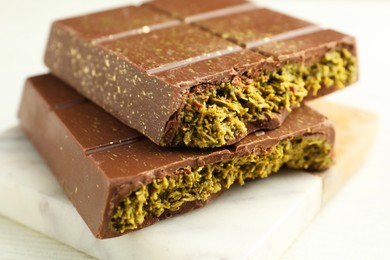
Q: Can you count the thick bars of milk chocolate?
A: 2